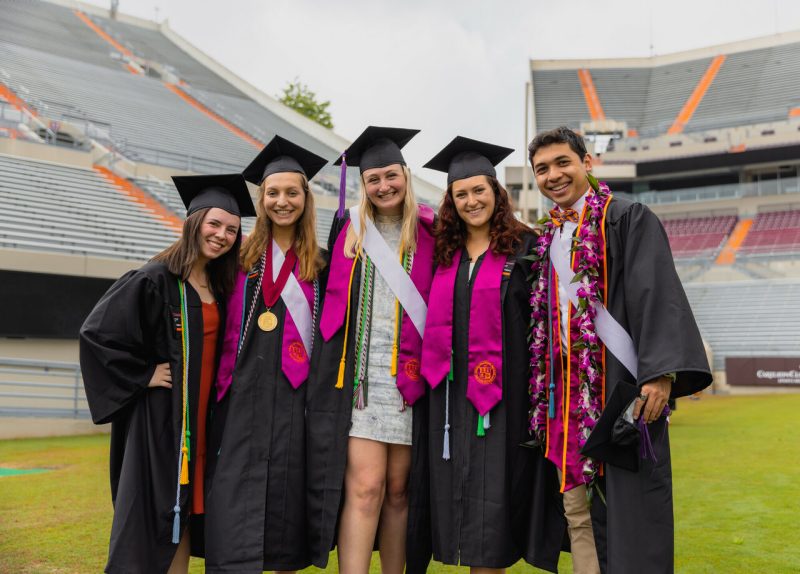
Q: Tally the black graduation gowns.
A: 5